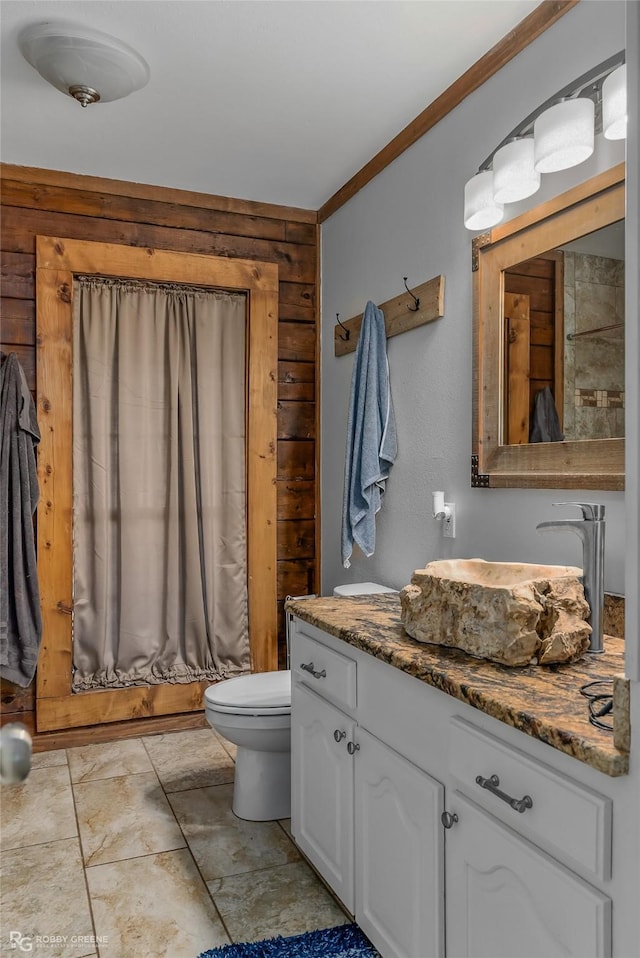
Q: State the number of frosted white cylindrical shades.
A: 4